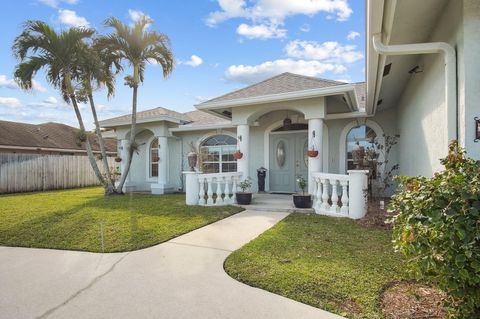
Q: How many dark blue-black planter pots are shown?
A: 2